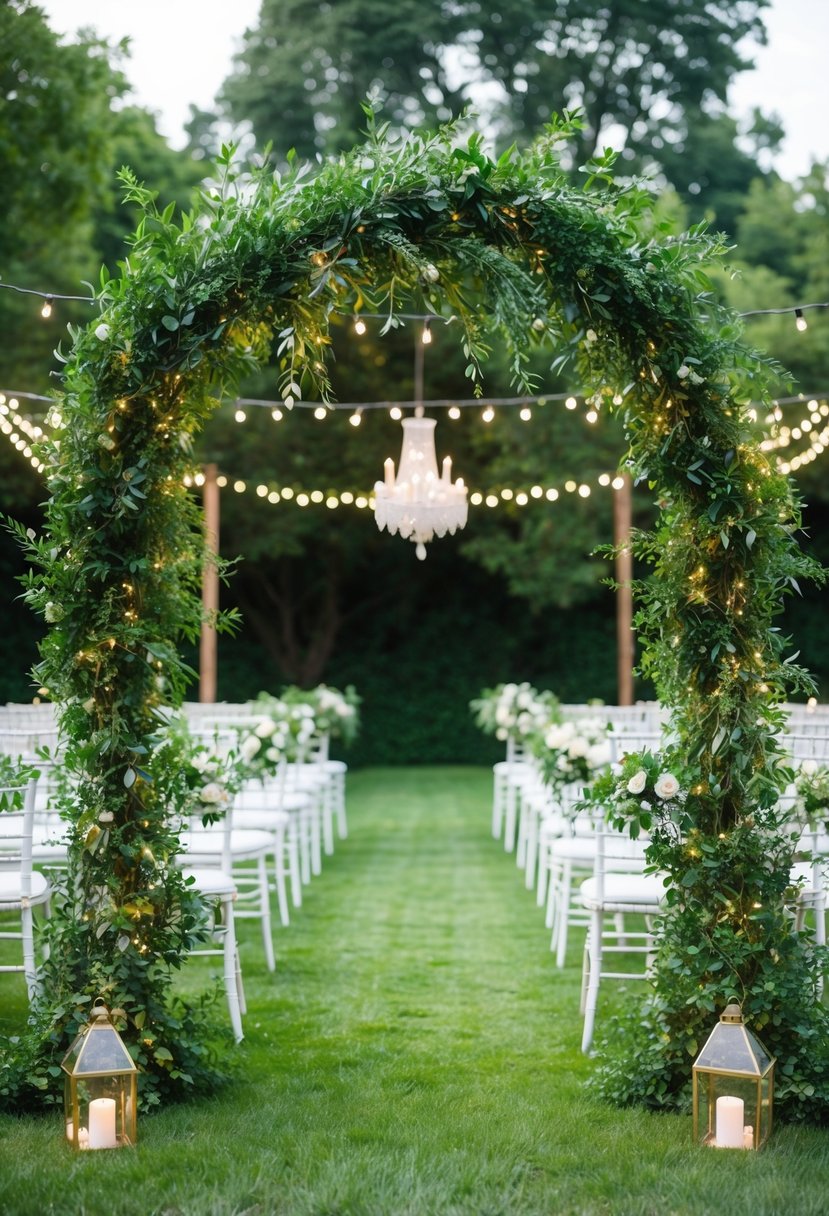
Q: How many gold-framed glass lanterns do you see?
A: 2